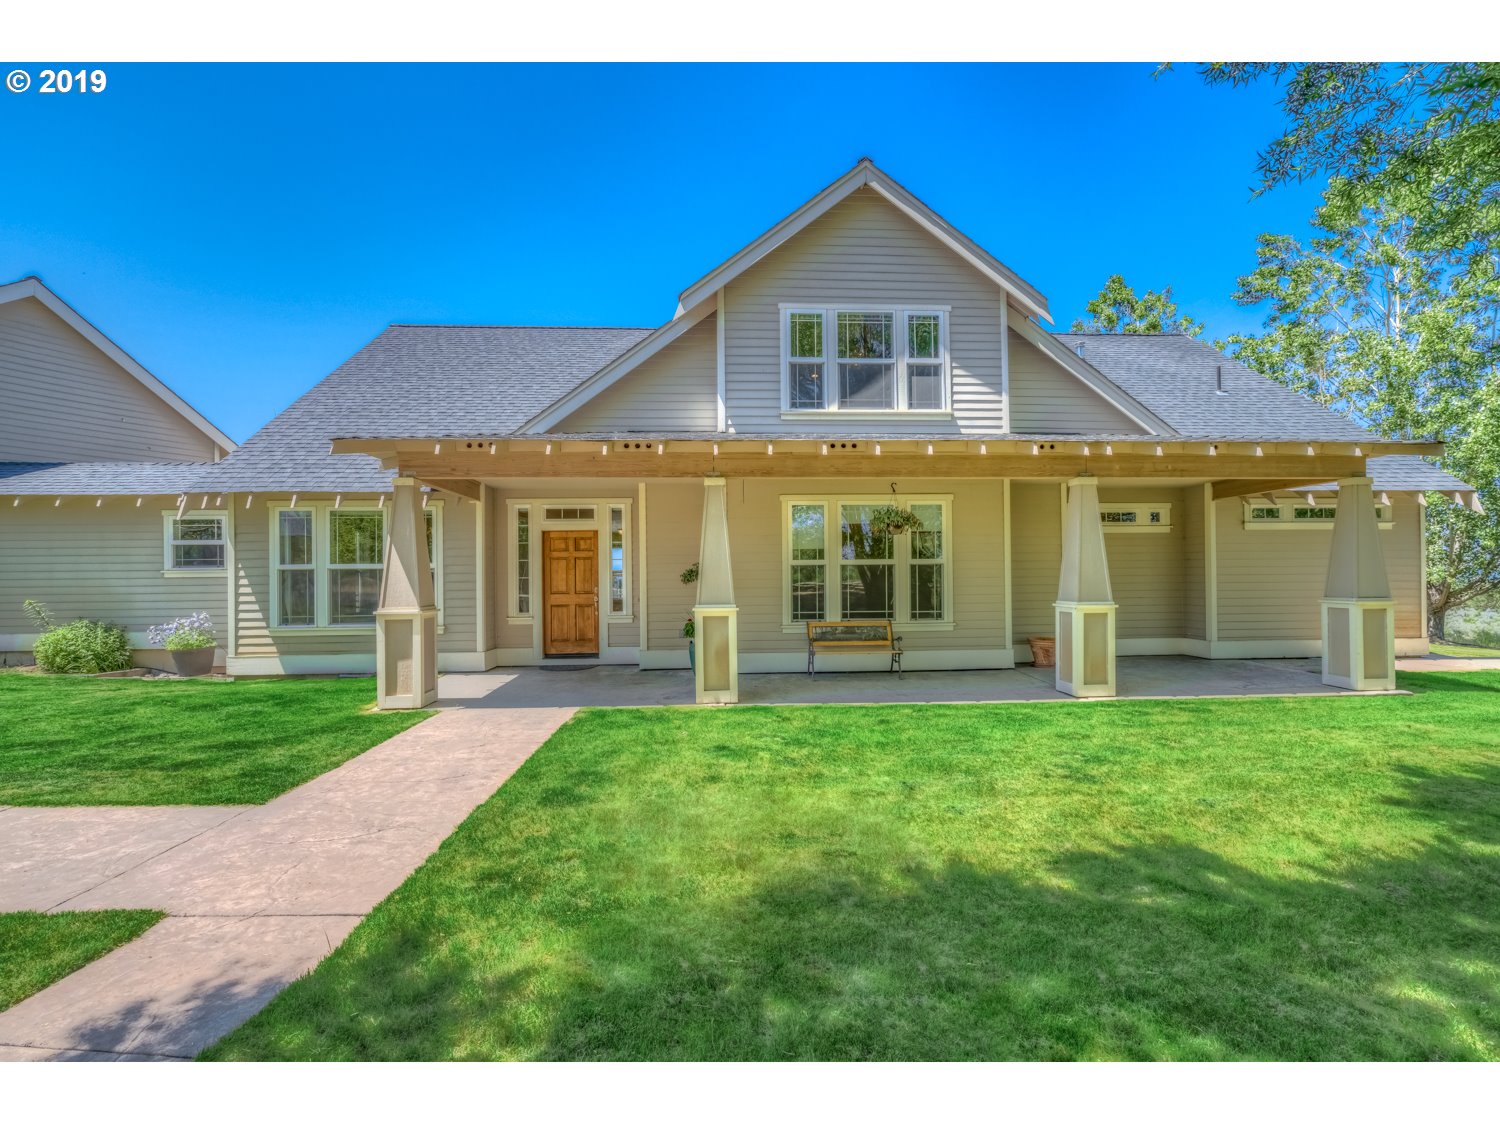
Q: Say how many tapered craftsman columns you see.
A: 4